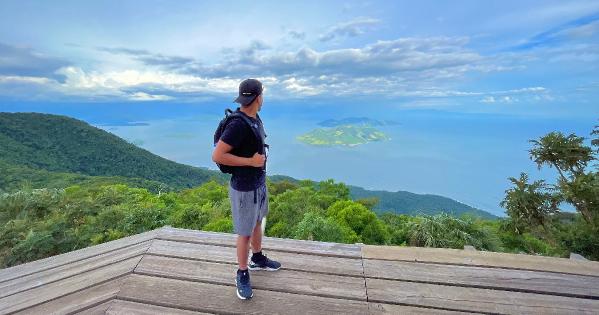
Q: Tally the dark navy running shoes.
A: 2